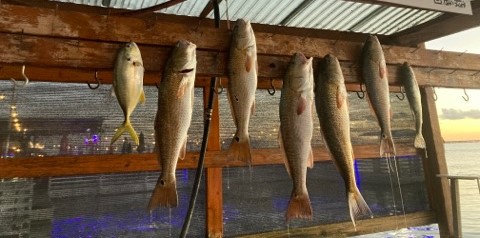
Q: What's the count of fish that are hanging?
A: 7